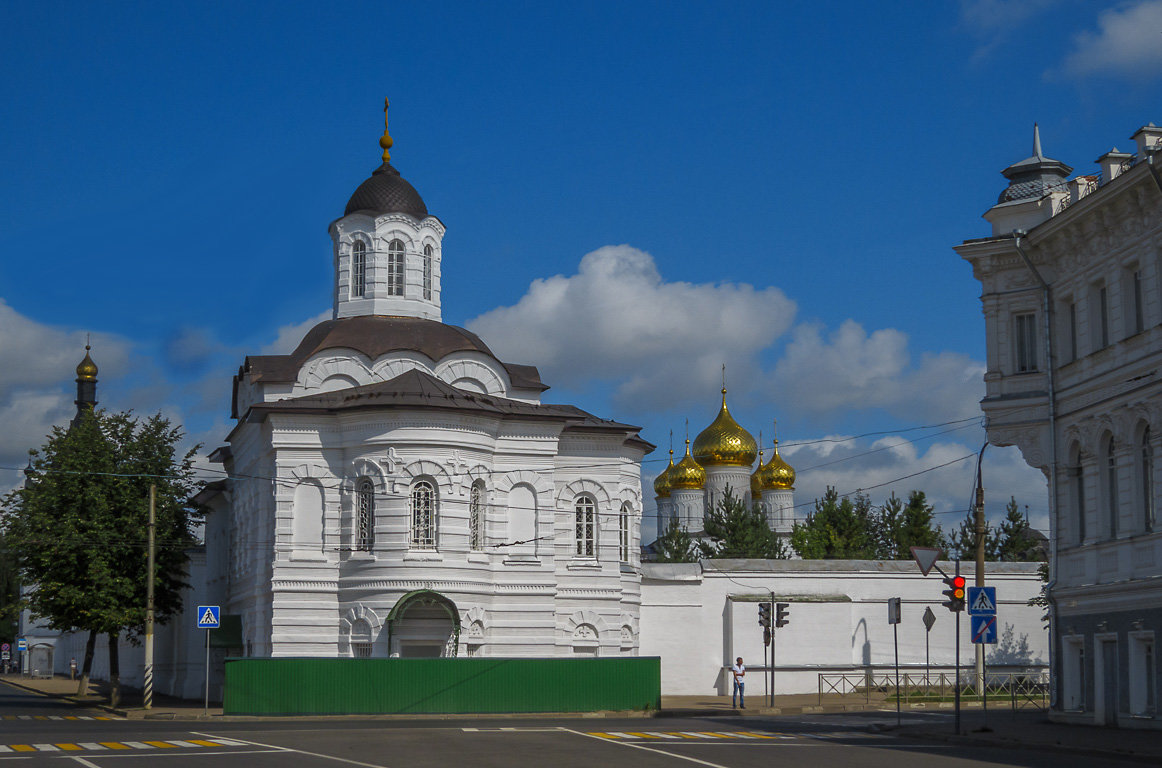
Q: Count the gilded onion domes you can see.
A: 6